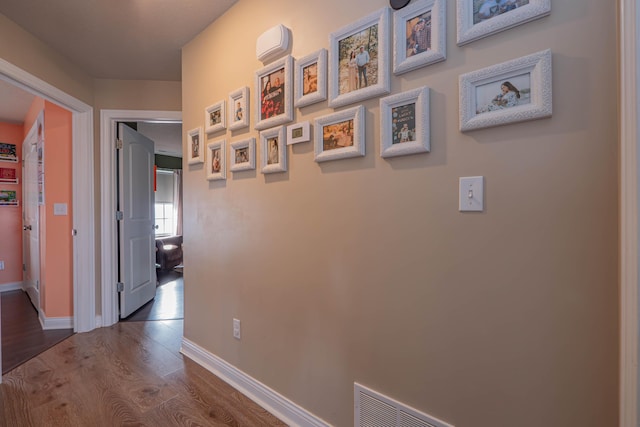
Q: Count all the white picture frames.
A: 14